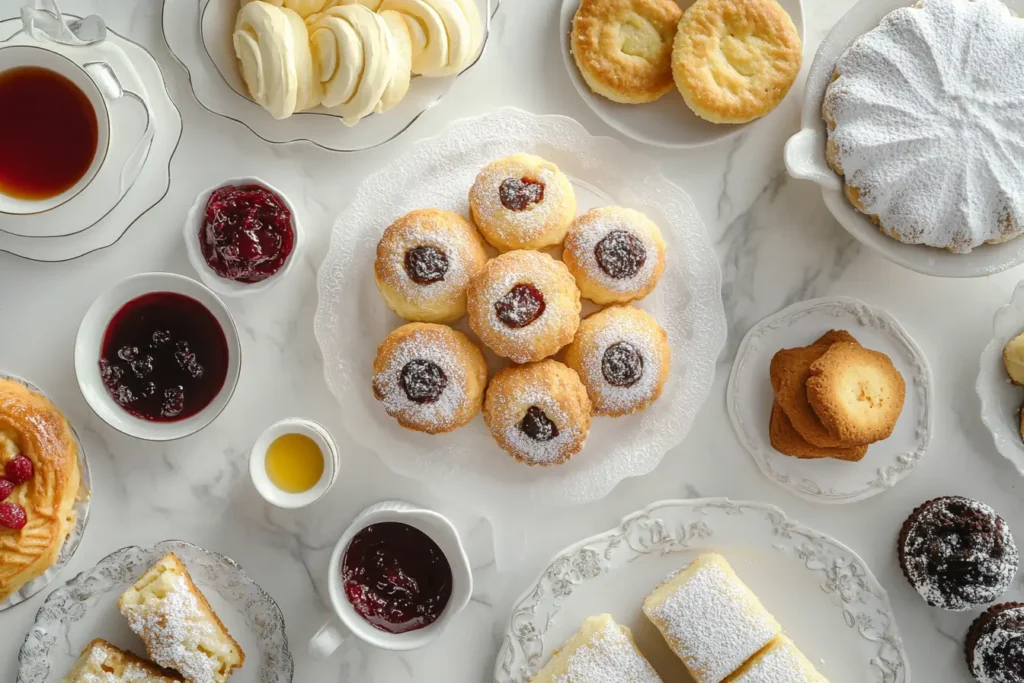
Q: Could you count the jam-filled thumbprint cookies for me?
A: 7